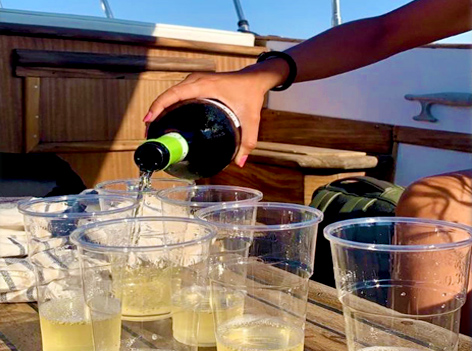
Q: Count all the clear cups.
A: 6